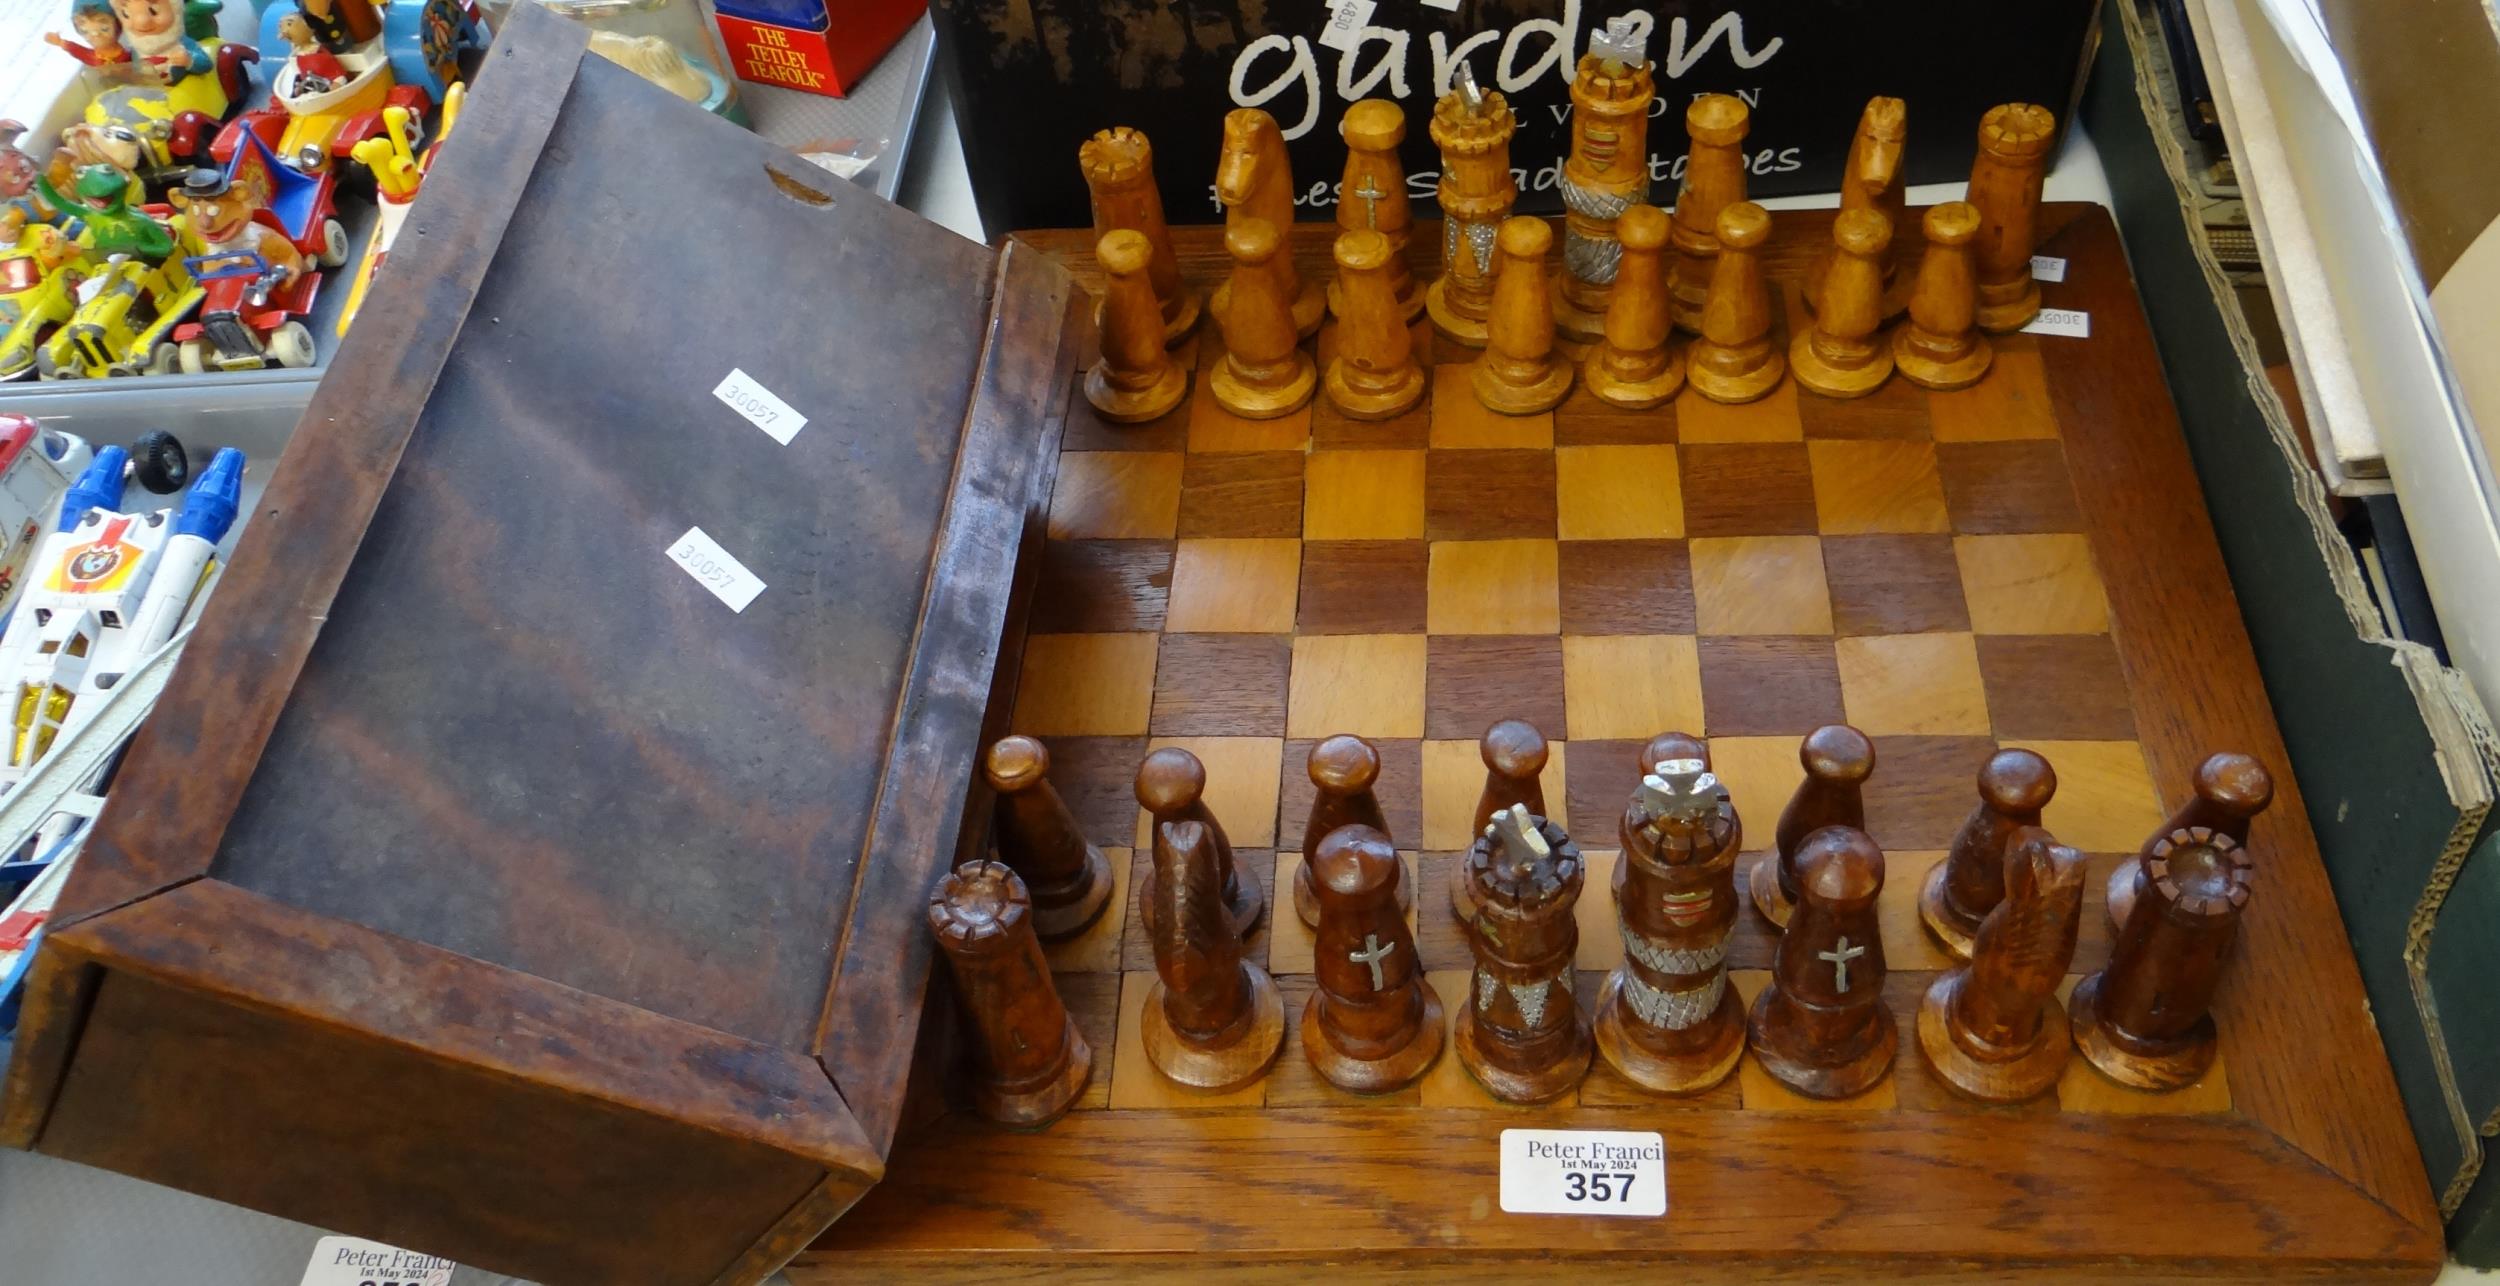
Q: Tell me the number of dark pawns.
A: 8